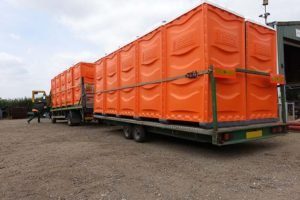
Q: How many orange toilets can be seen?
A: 11